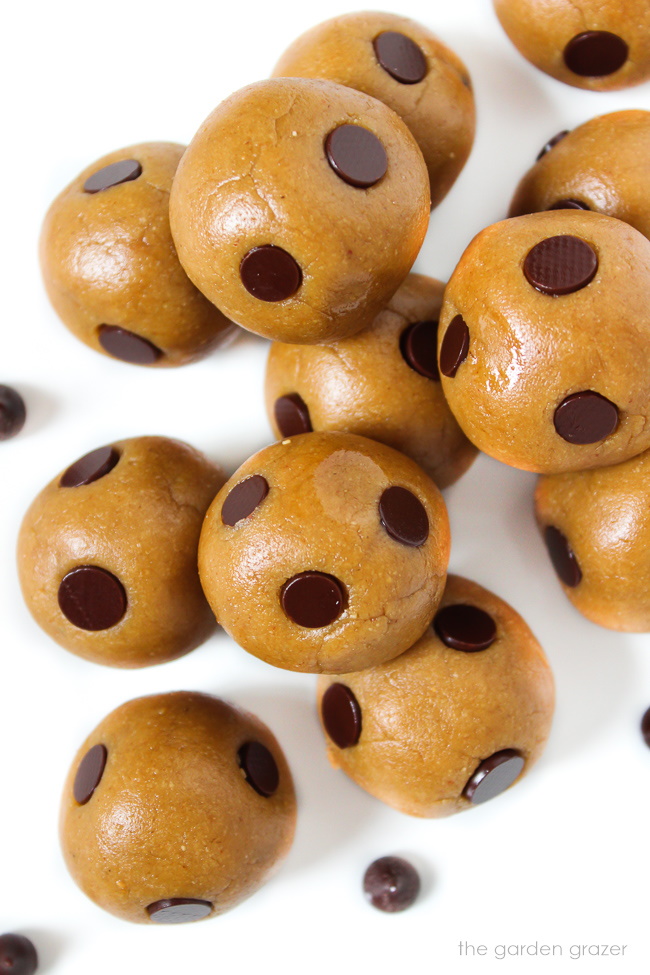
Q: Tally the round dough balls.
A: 12